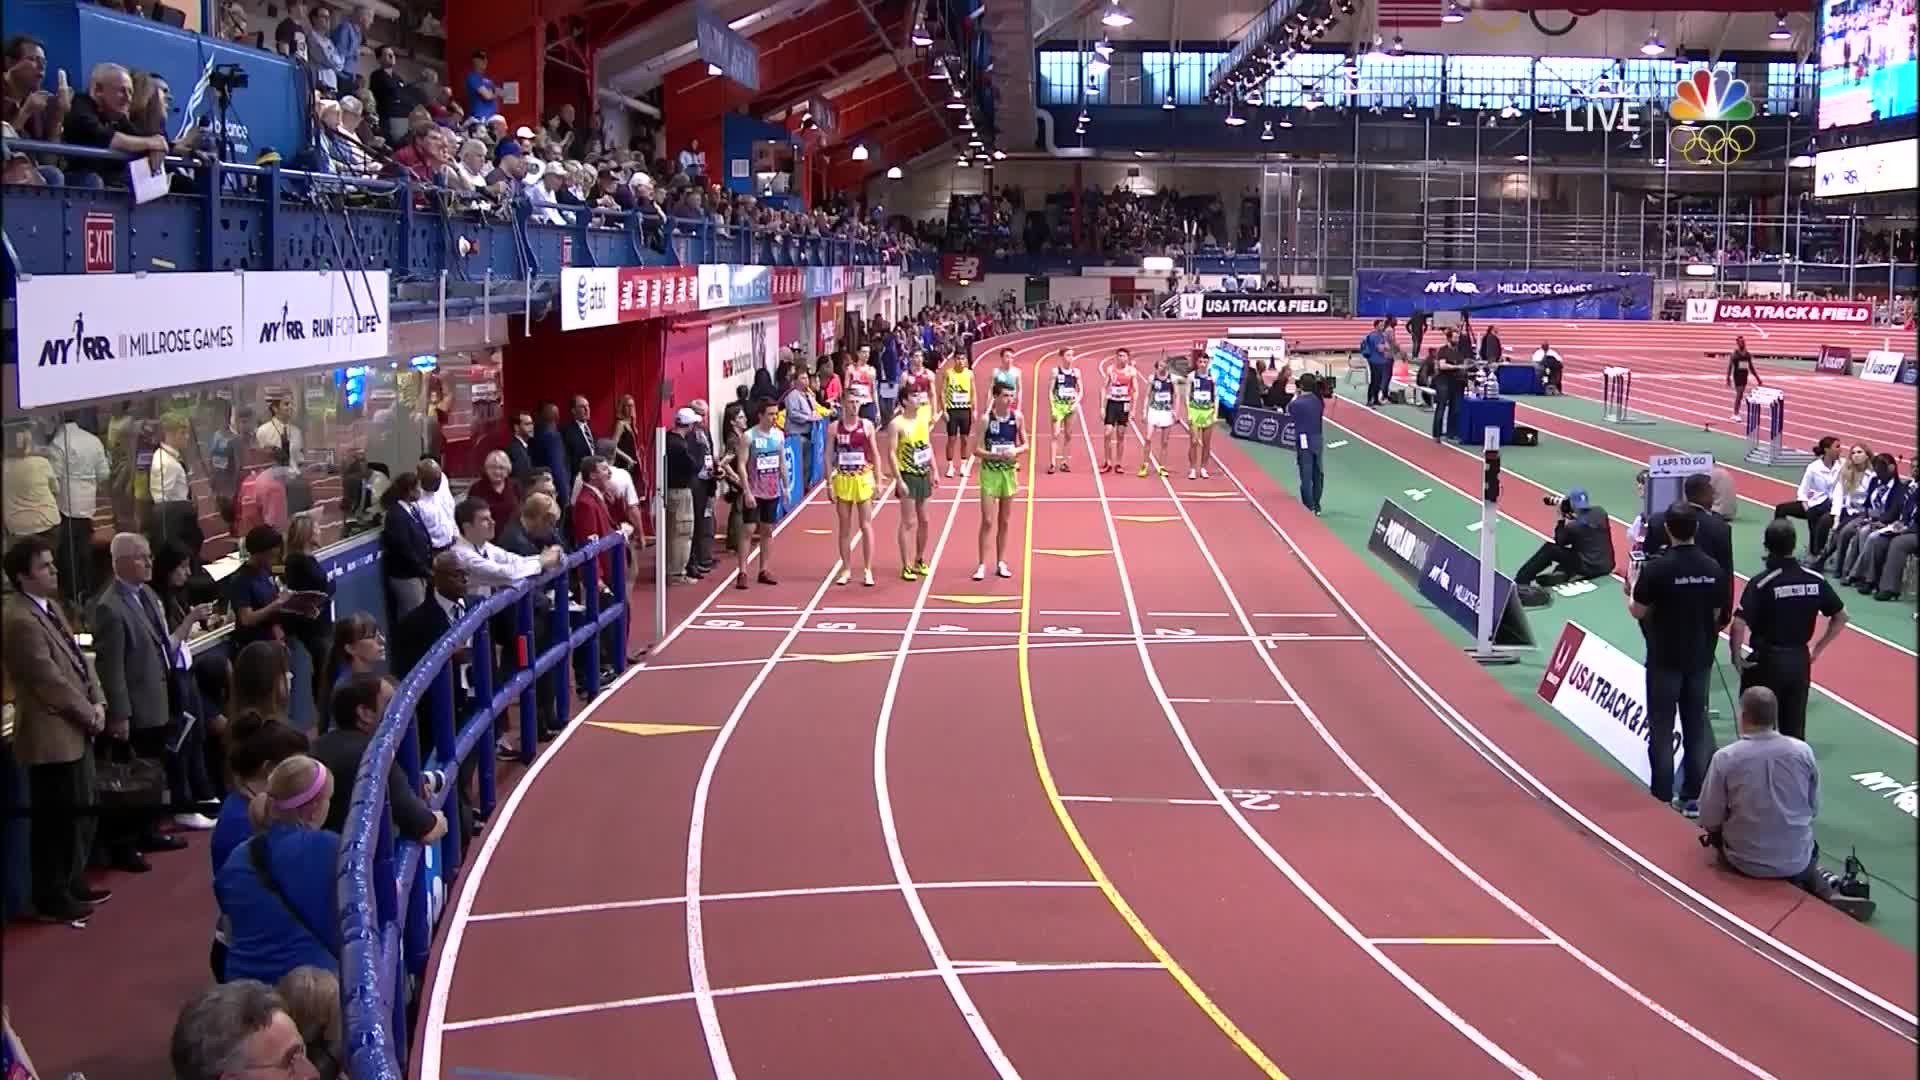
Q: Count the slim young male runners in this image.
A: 12